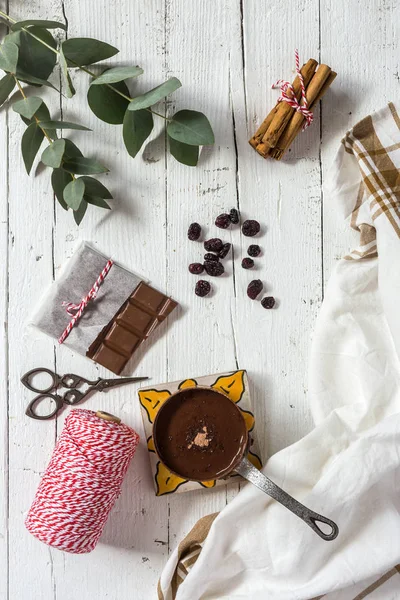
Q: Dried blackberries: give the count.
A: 14